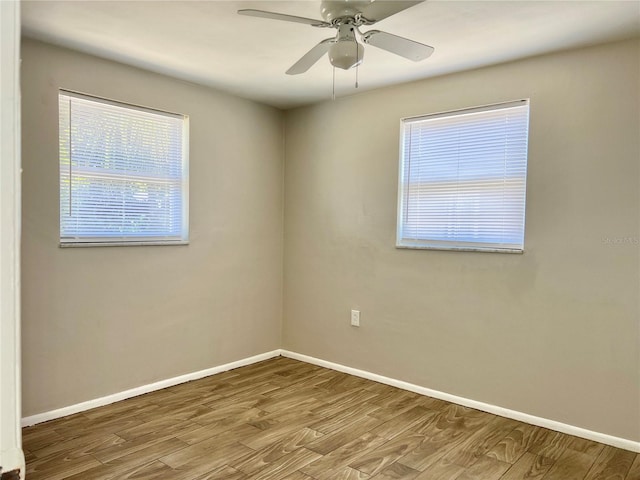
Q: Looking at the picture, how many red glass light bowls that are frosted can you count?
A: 0